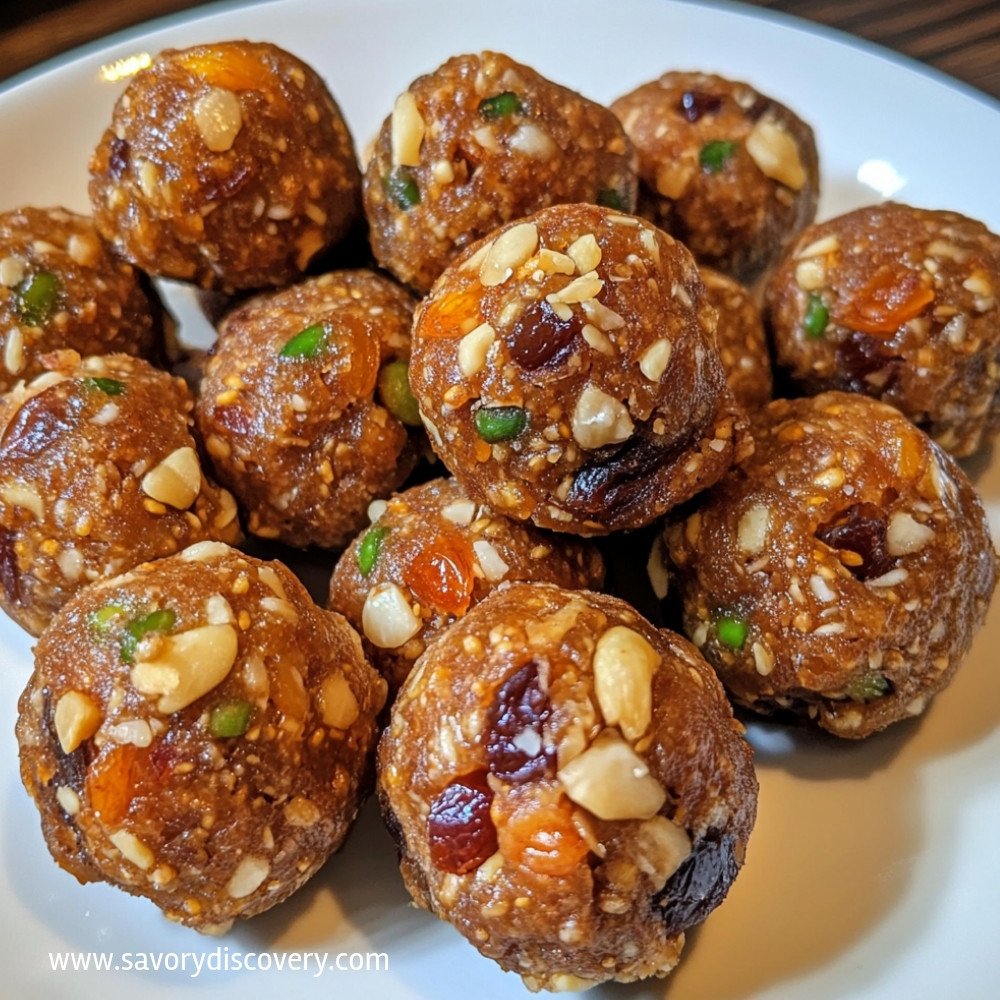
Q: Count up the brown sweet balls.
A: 13